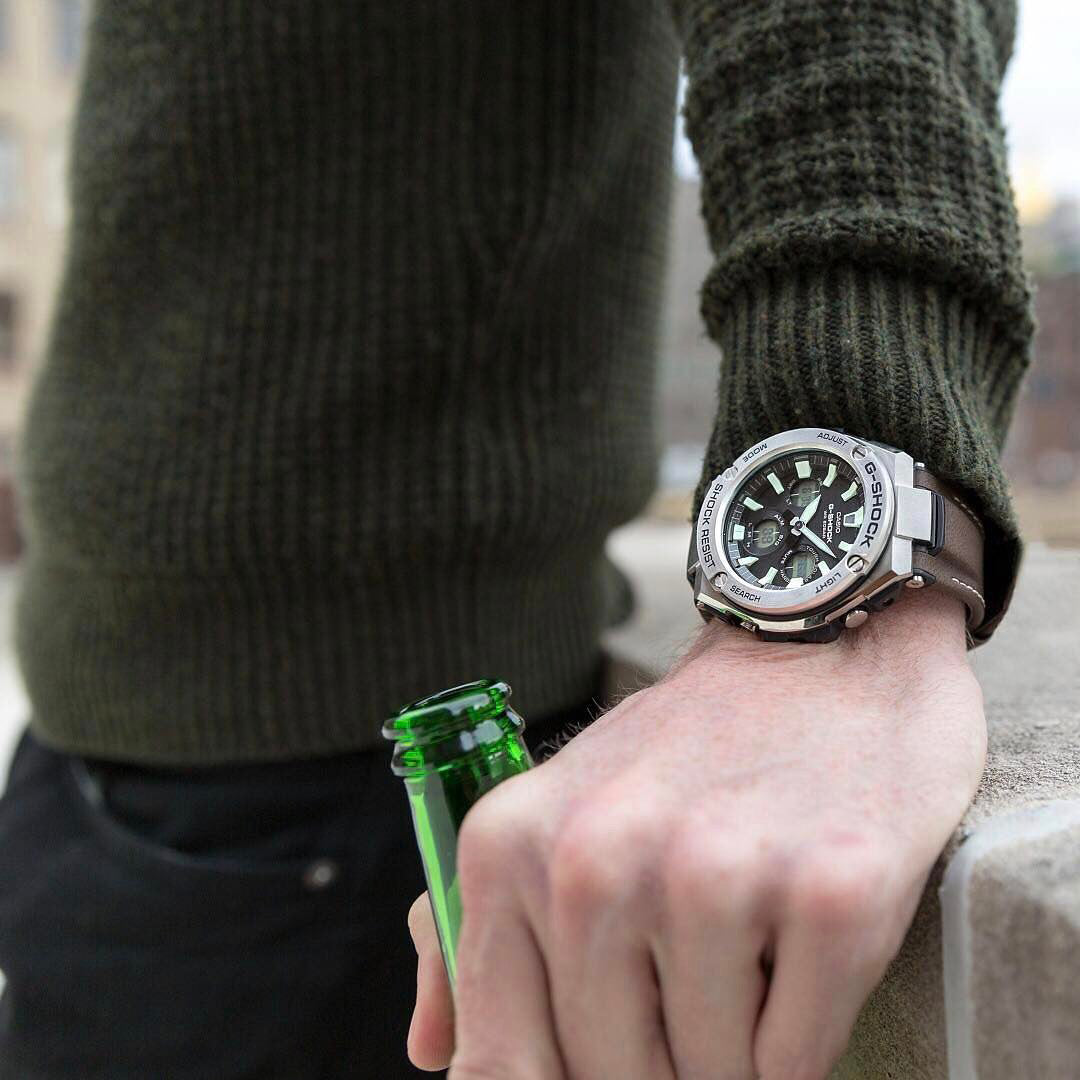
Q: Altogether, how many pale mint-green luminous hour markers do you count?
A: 12